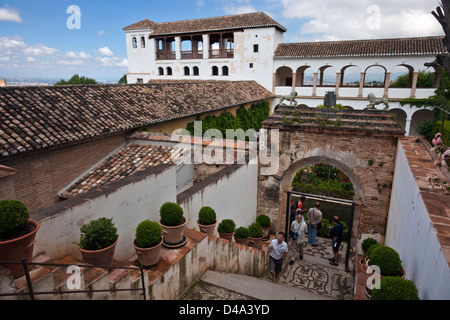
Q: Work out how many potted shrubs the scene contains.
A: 13